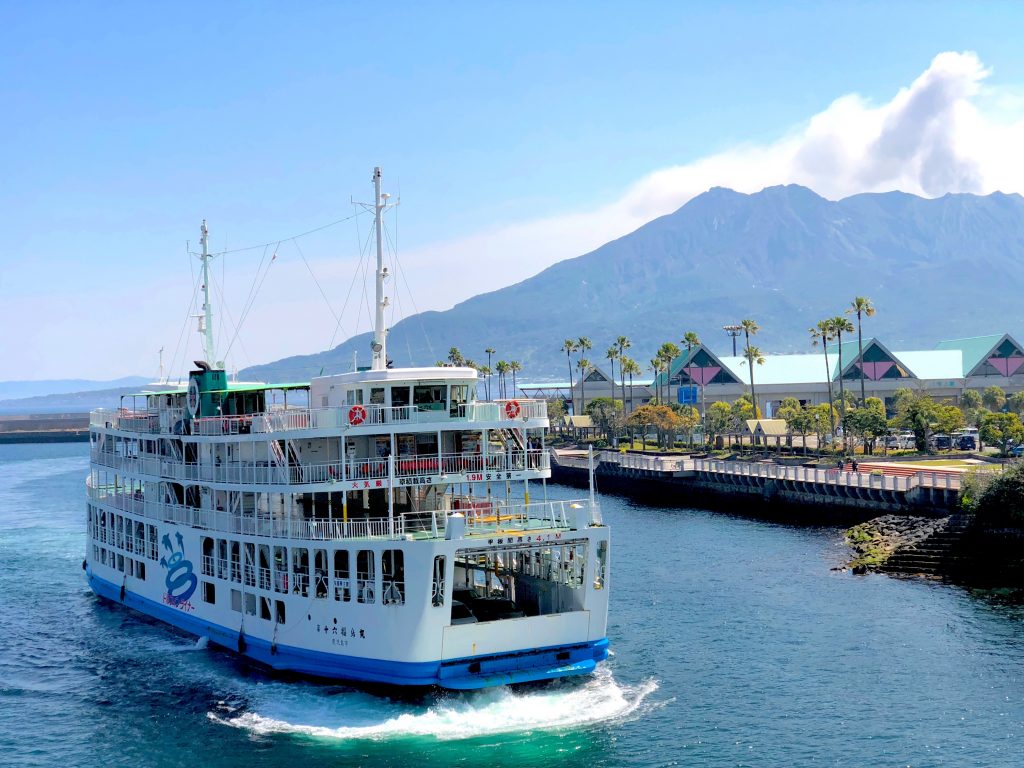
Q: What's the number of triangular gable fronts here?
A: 4